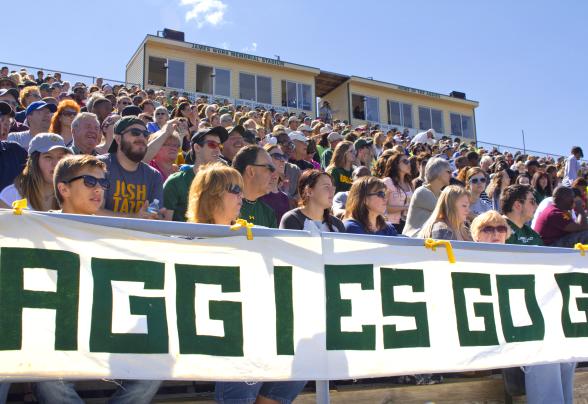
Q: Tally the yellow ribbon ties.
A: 4